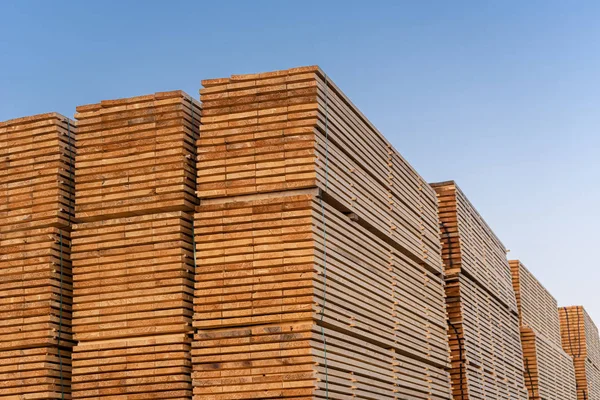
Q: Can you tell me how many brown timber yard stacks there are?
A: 6